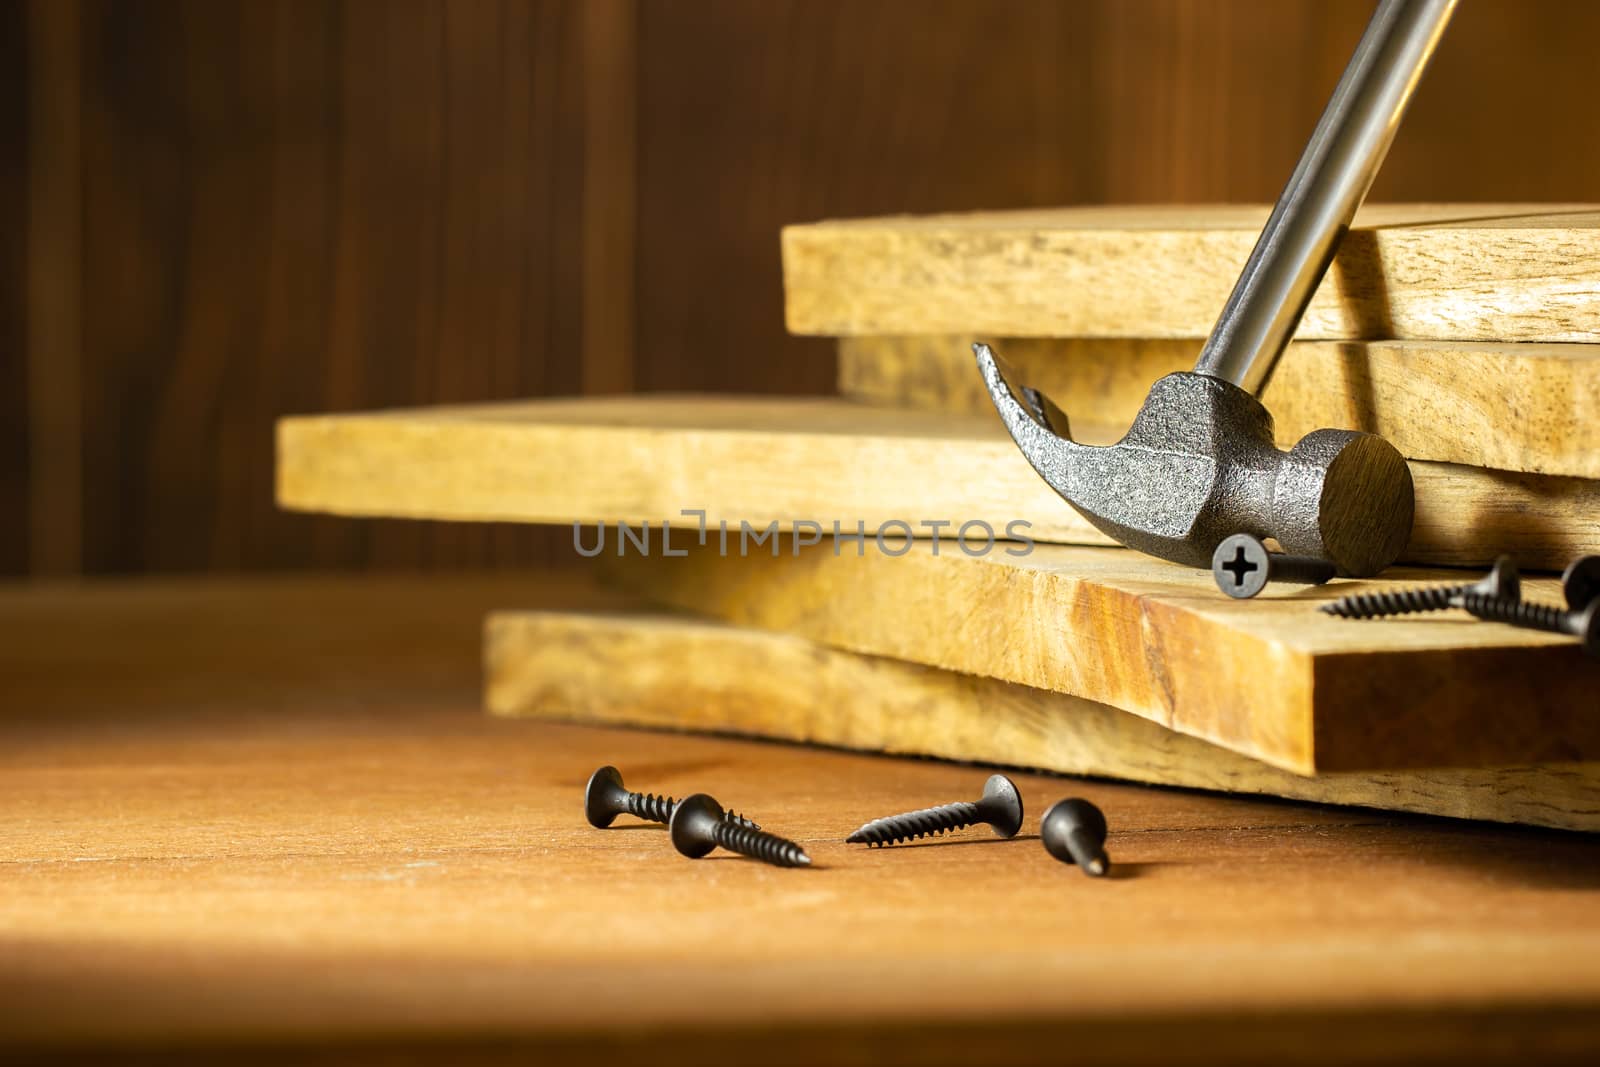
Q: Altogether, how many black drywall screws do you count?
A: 8